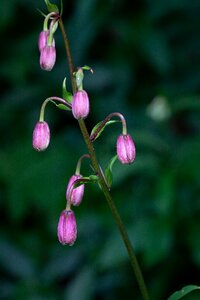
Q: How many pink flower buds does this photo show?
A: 7